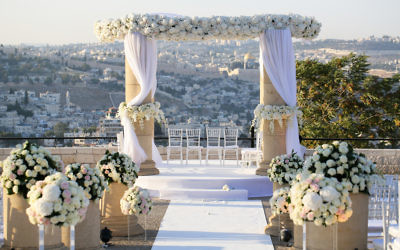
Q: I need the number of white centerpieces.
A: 9